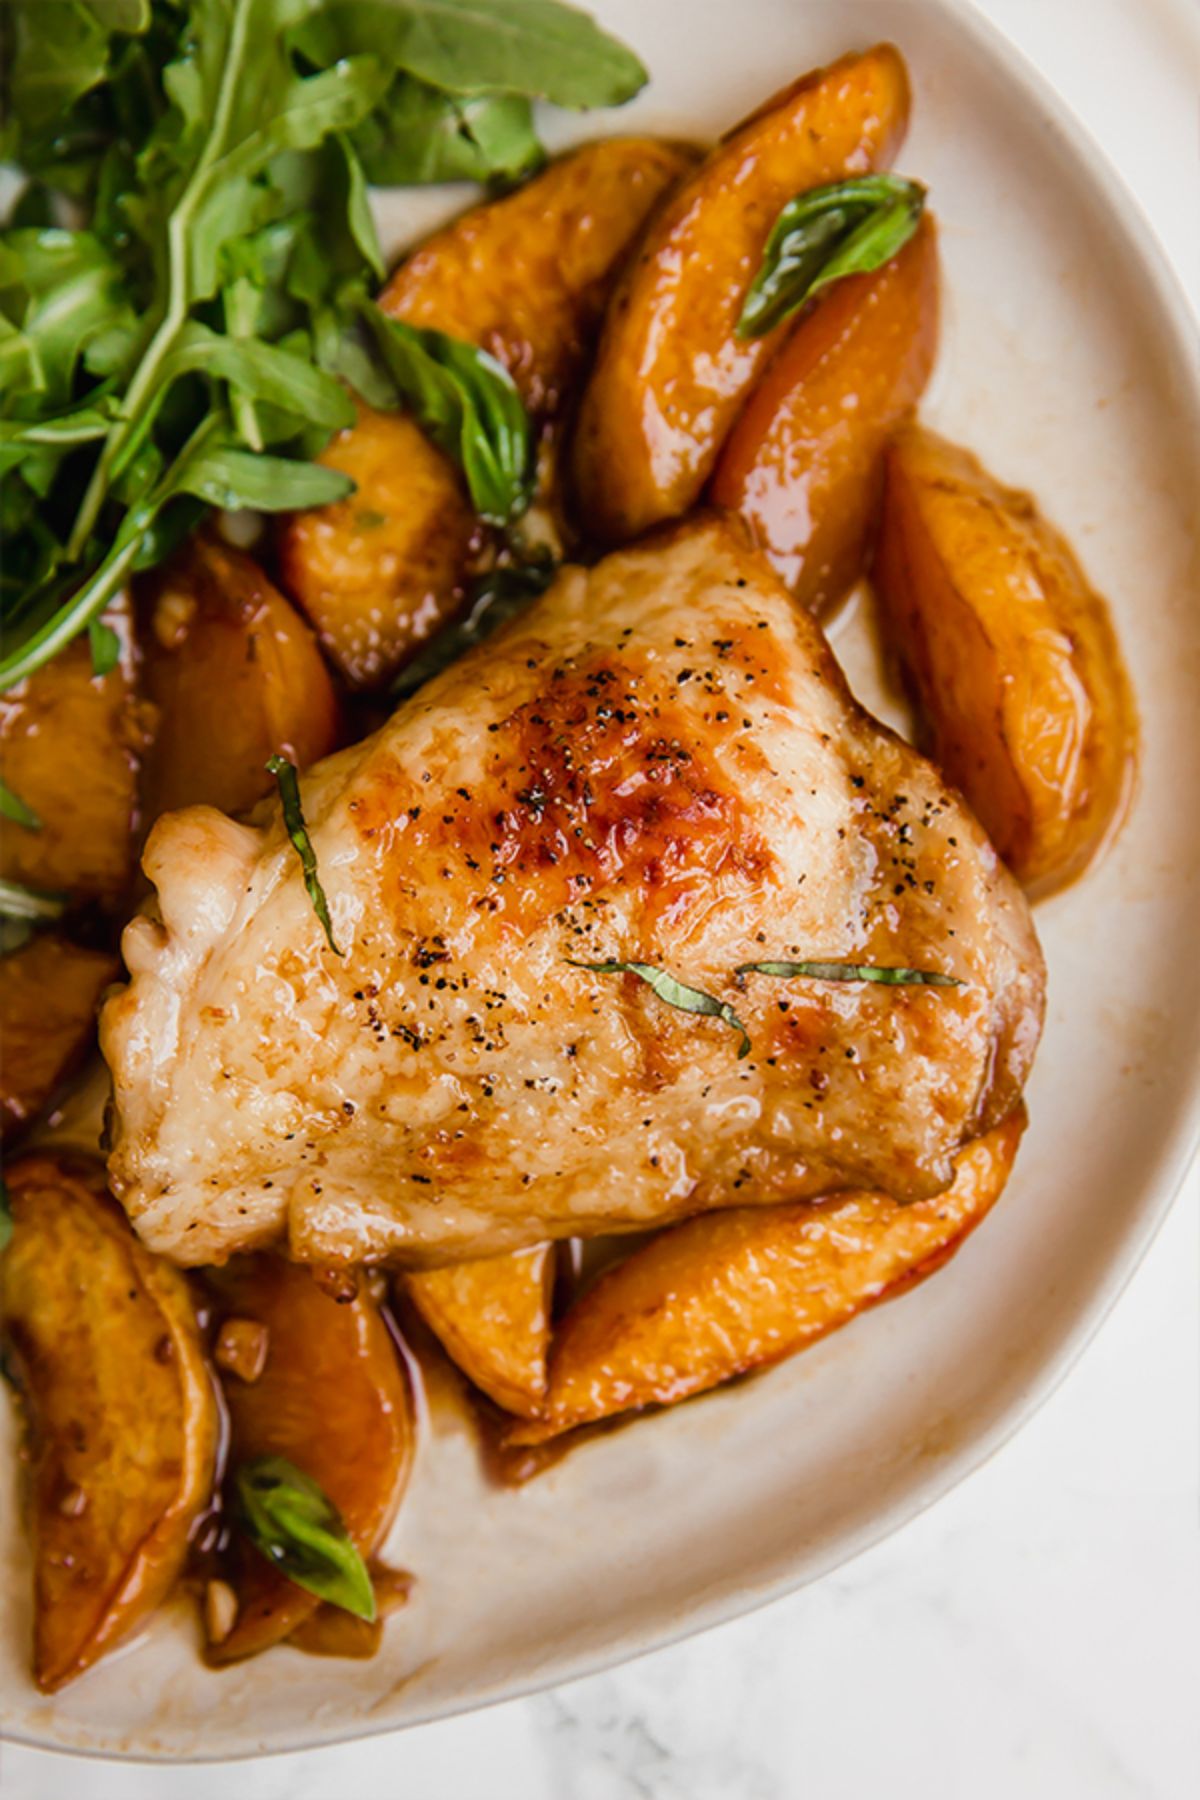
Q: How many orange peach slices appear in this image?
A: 12